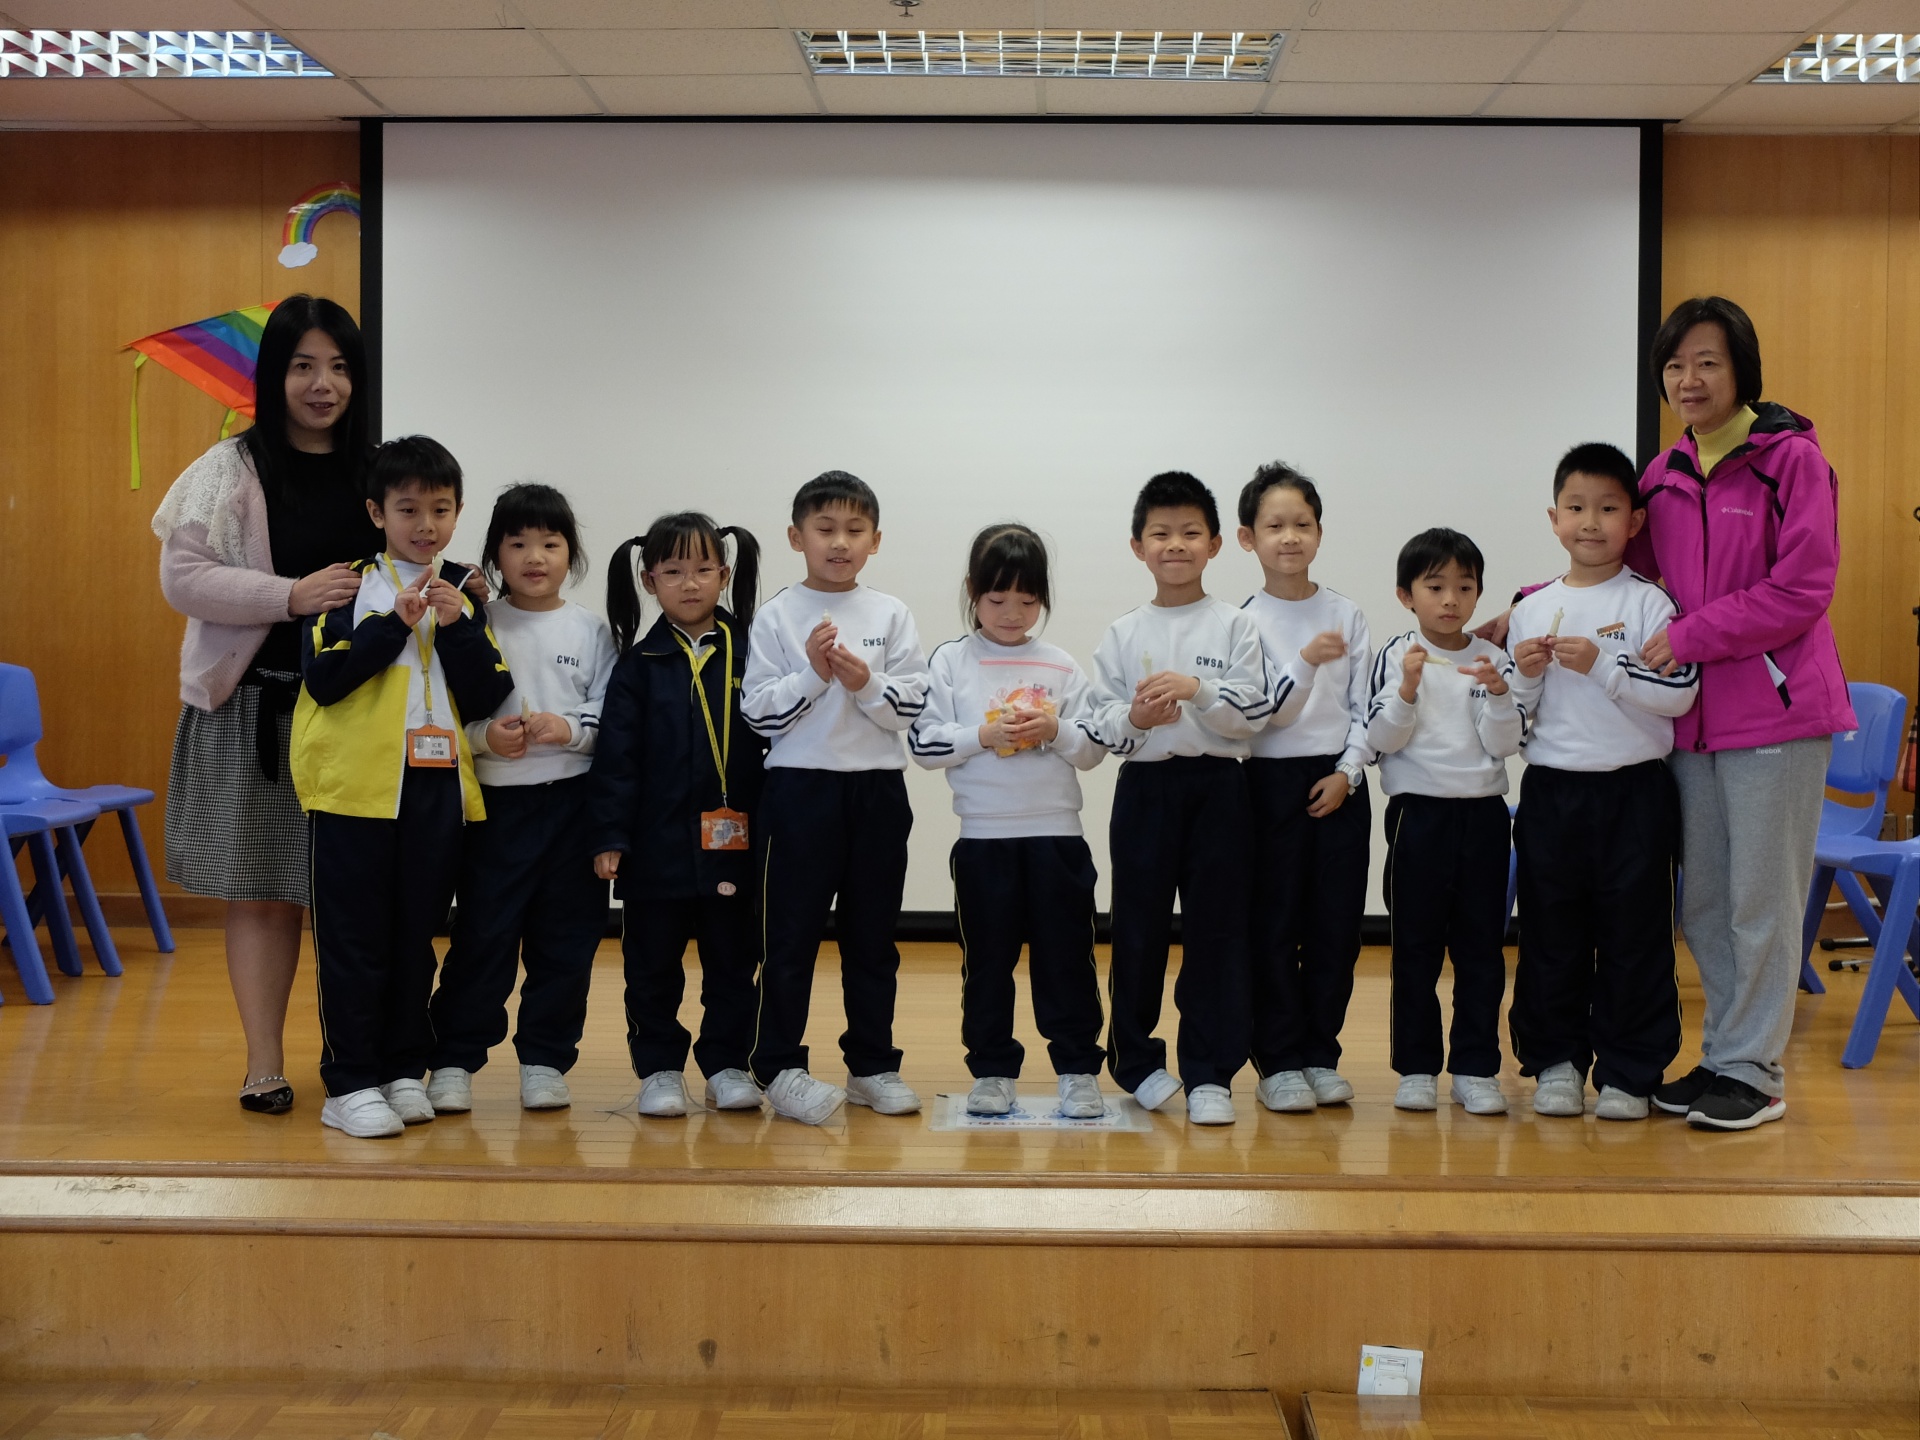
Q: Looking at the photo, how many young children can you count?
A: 9